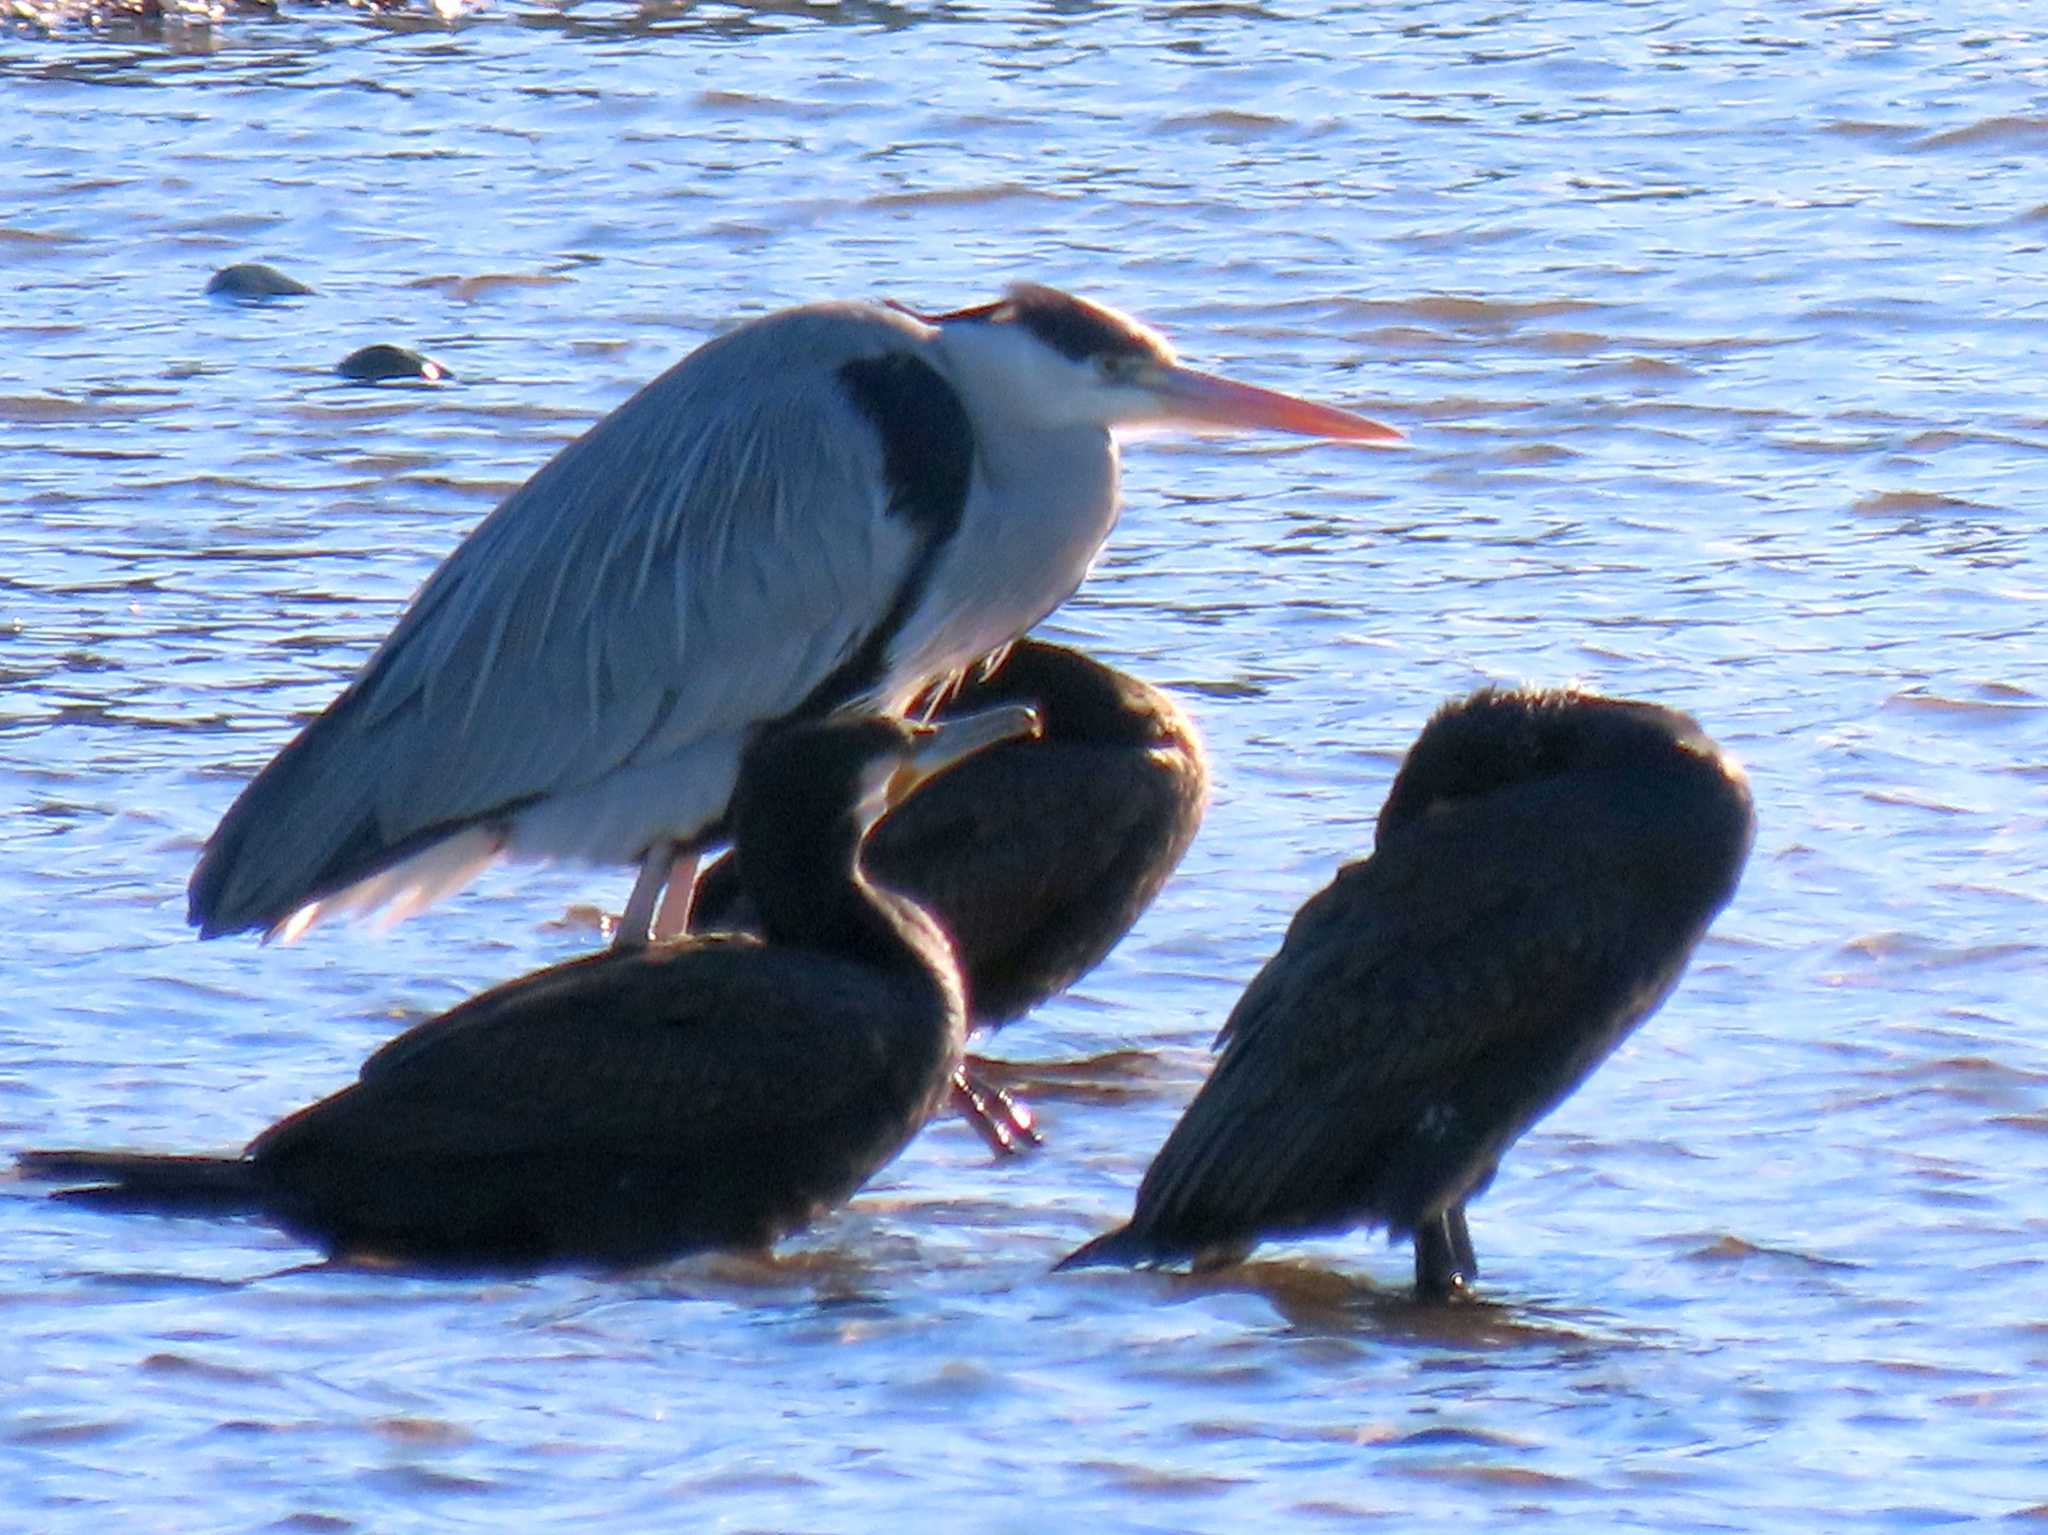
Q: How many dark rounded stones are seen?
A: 2